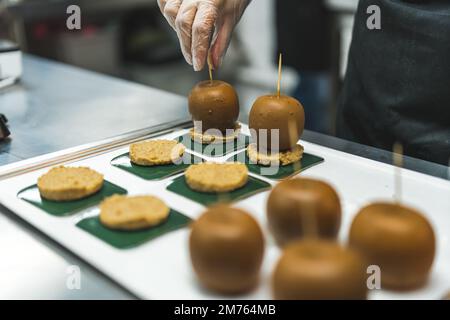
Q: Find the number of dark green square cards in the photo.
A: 6